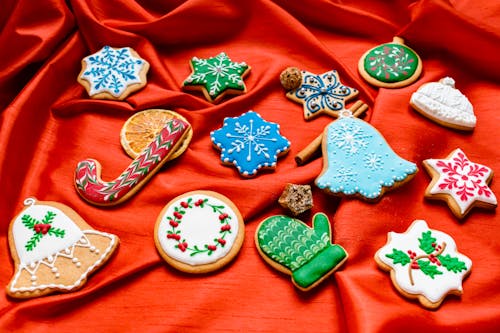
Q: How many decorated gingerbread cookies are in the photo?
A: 13